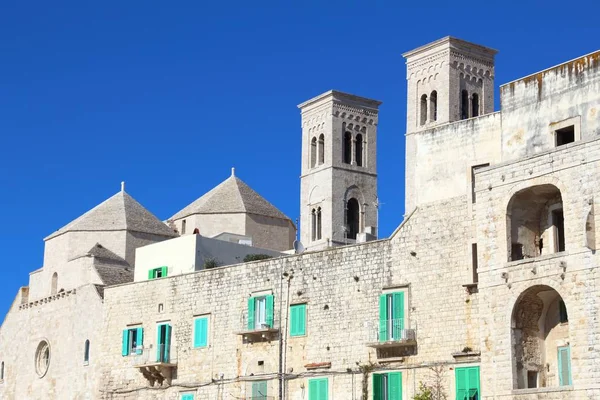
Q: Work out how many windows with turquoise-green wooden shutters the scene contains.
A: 13